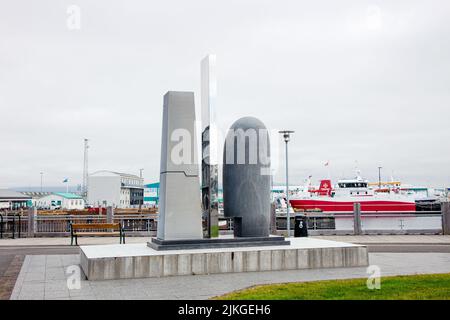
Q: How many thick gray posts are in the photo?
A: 5